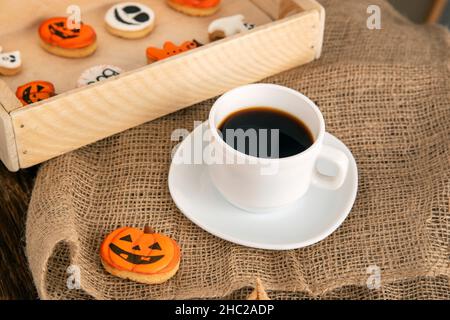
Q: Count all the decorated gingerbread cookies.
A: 9